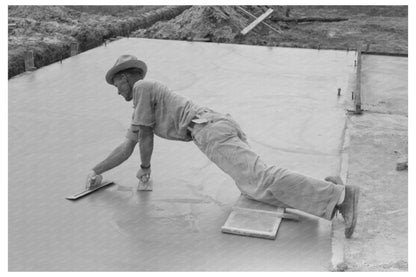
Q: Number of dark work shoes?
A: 2